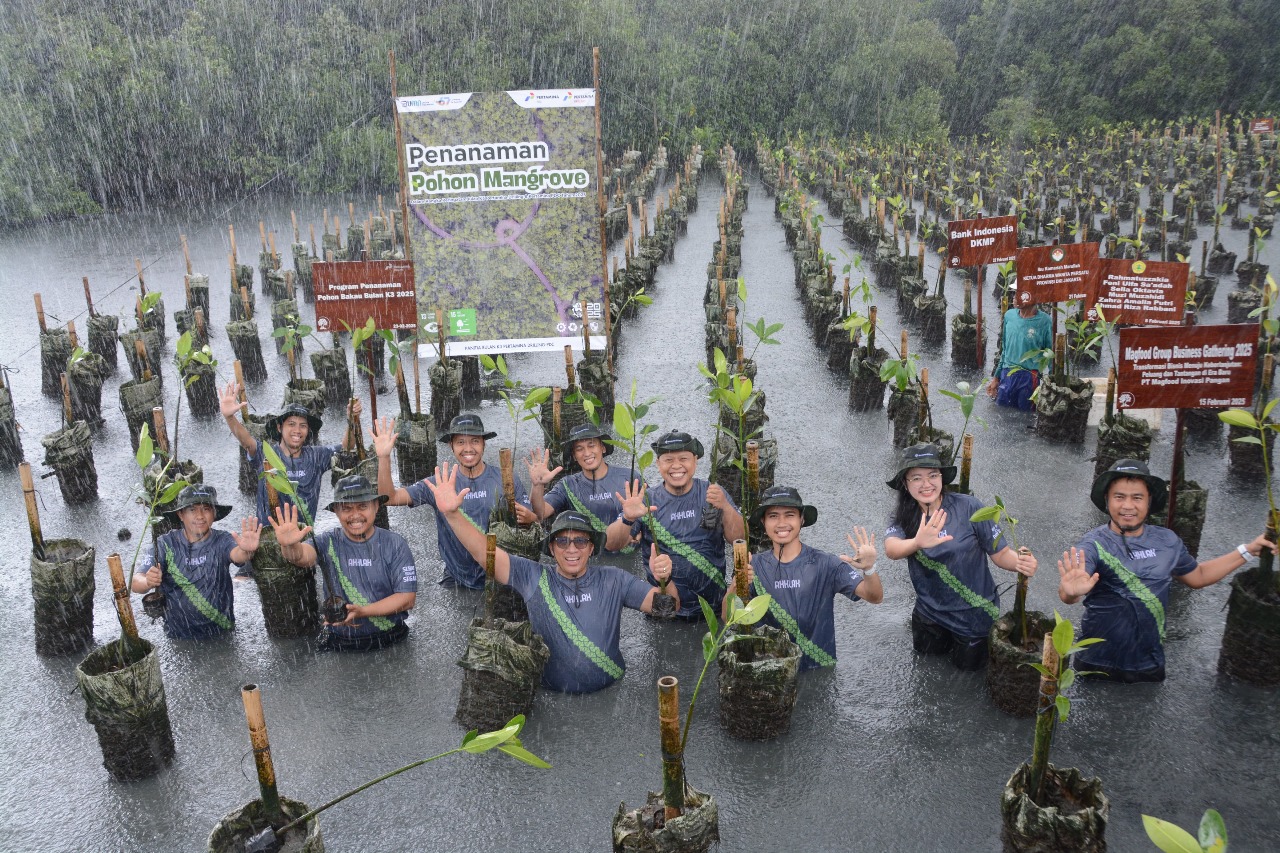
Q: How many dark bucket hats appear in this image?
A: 10